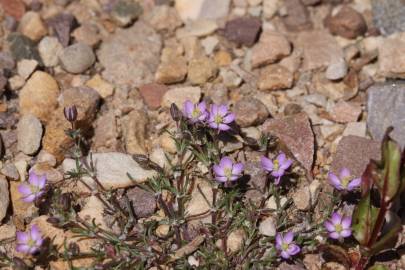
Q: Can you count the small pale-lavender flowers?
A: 9